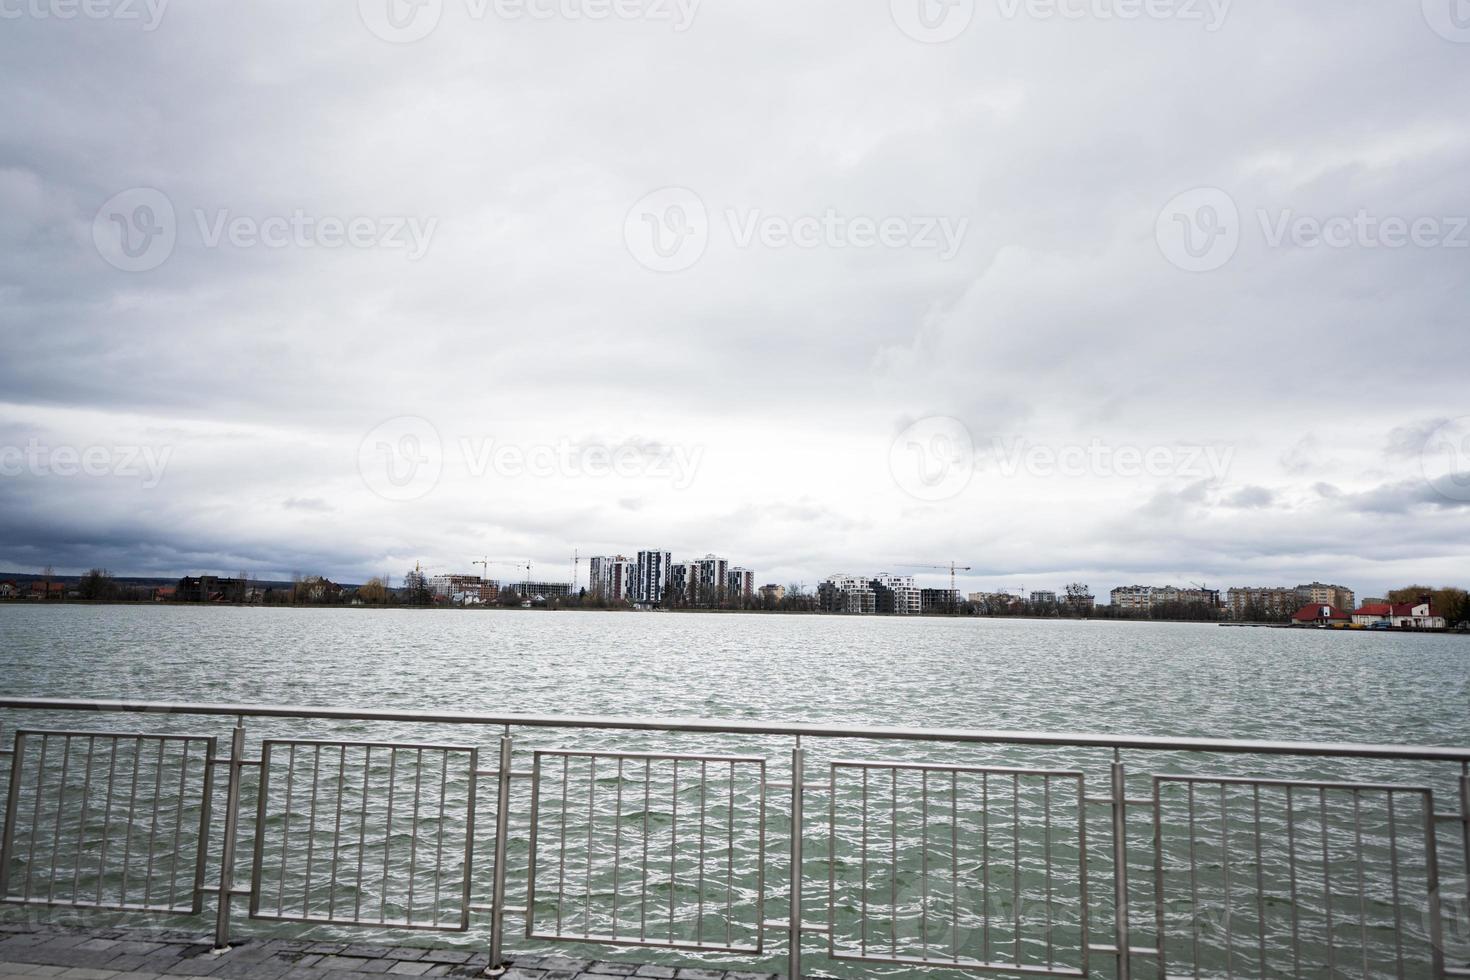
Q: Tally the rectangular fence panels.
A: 5